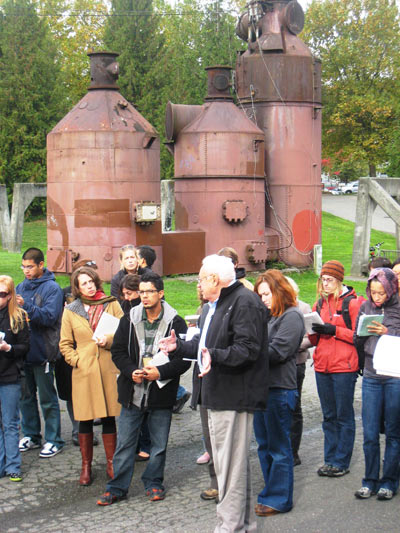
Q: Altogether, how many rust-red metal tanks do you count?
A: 3